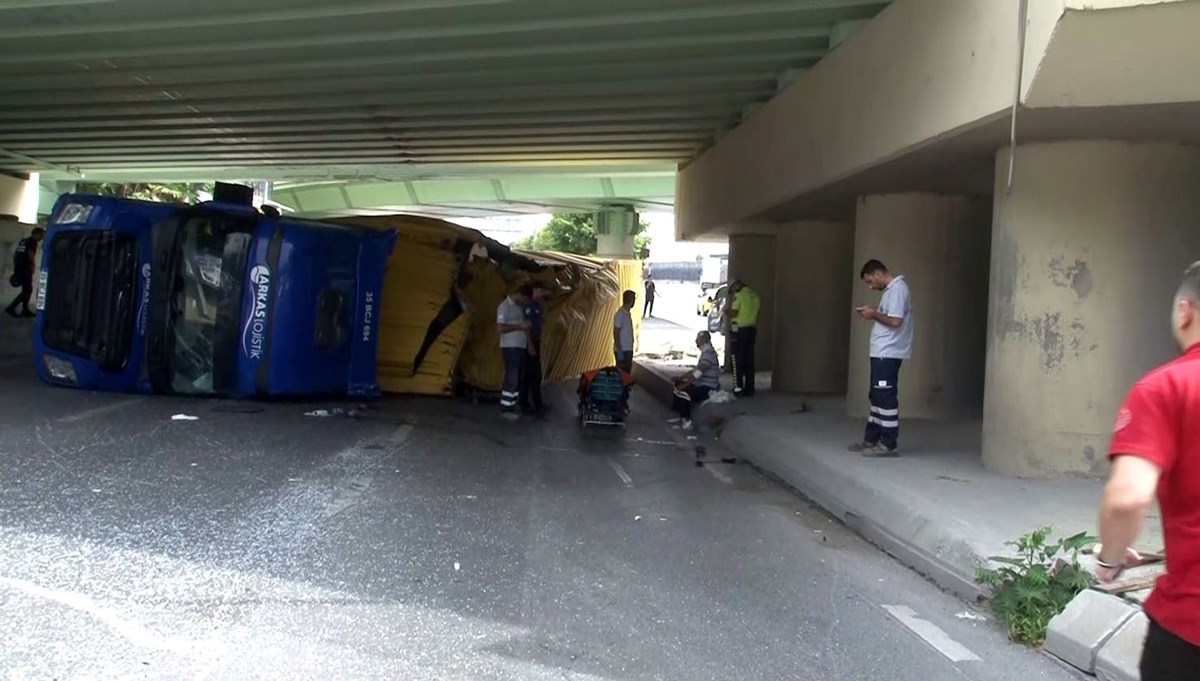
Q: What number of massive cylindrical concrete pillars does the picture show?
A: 4